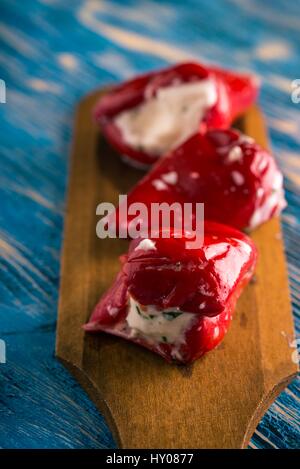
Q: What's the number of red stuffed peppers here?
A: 3